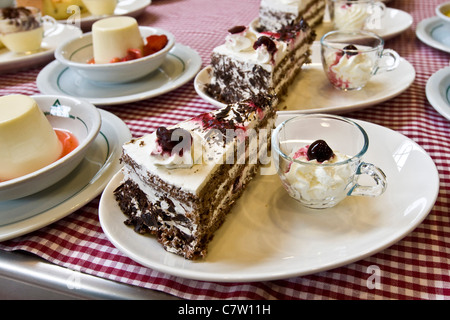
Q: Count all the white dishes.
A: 12